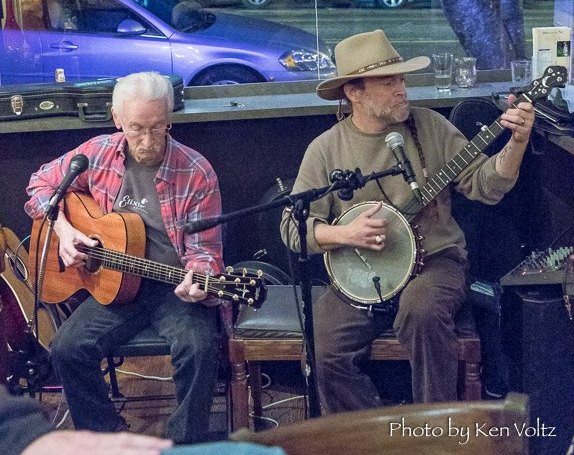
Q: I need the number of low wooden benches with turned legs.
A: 1